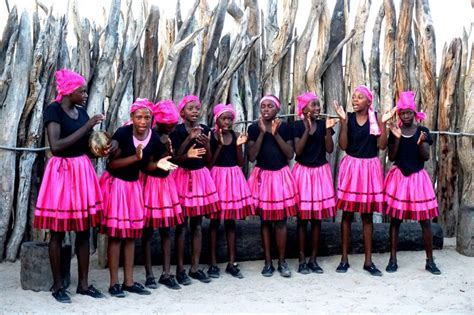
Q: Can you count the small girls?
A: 9